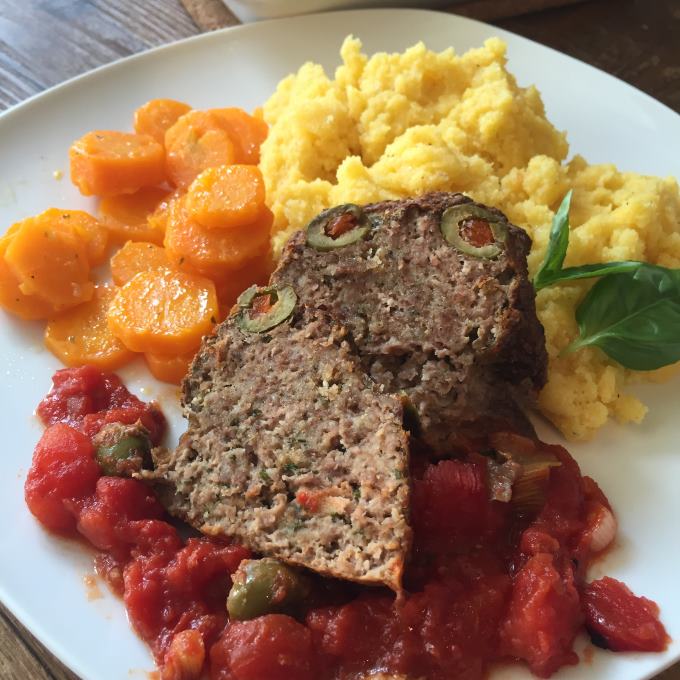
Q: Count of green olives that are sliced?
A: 3